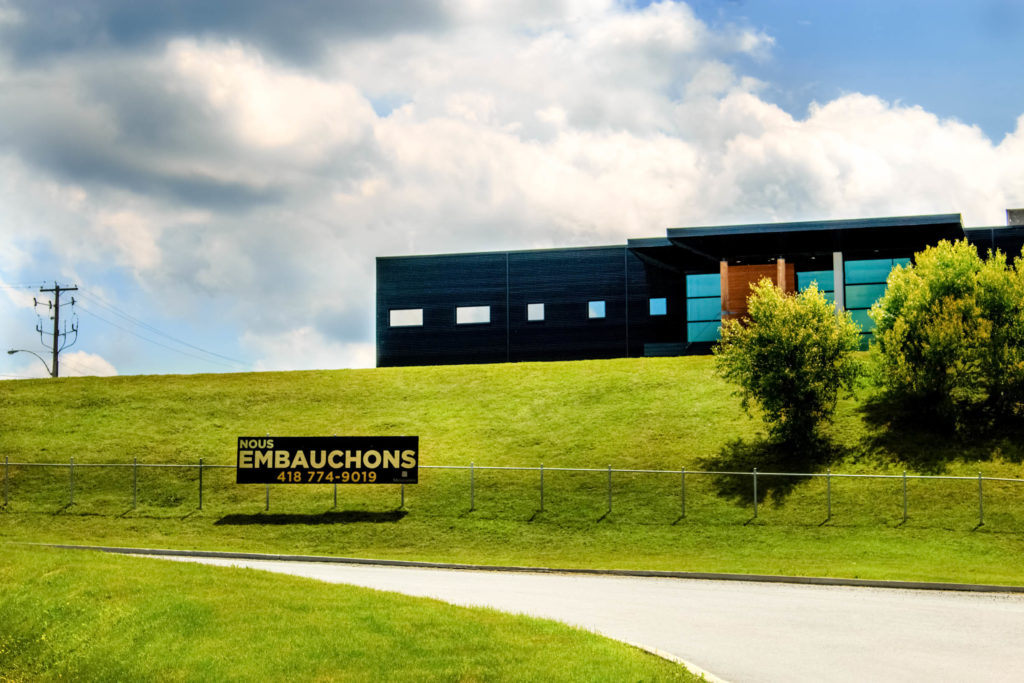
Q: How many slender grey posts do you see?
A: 15